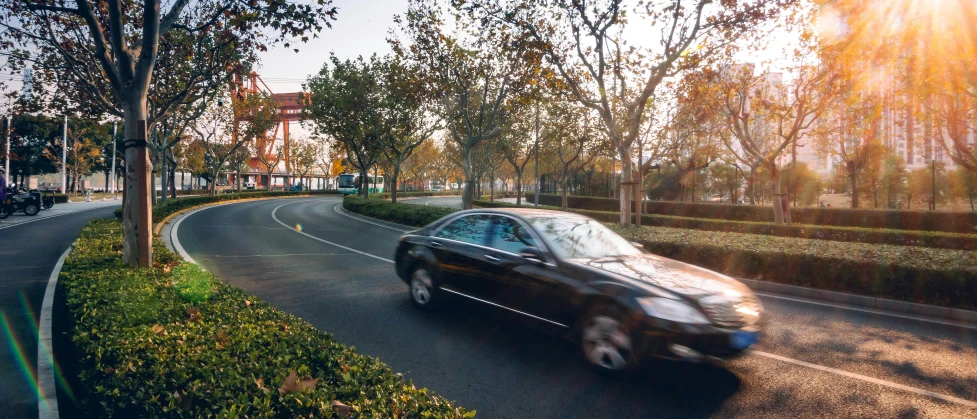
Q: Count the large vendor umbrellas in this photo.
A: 0